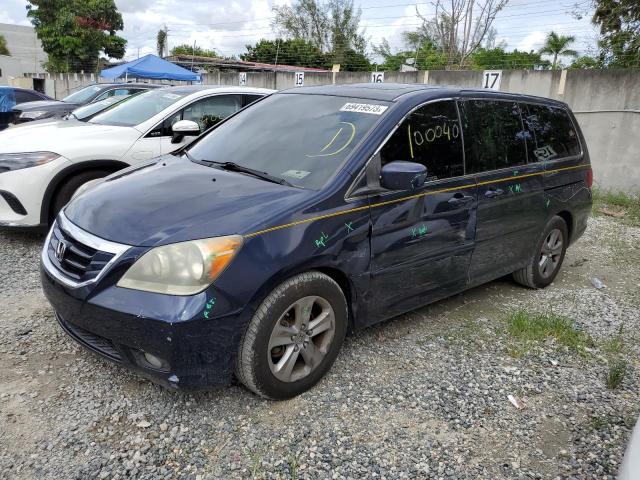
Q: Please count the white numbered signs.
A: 4